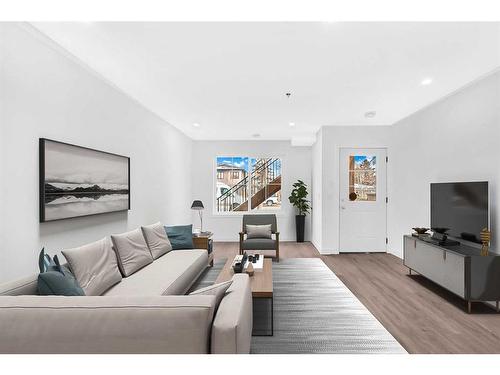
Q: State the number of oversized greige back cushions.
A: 3